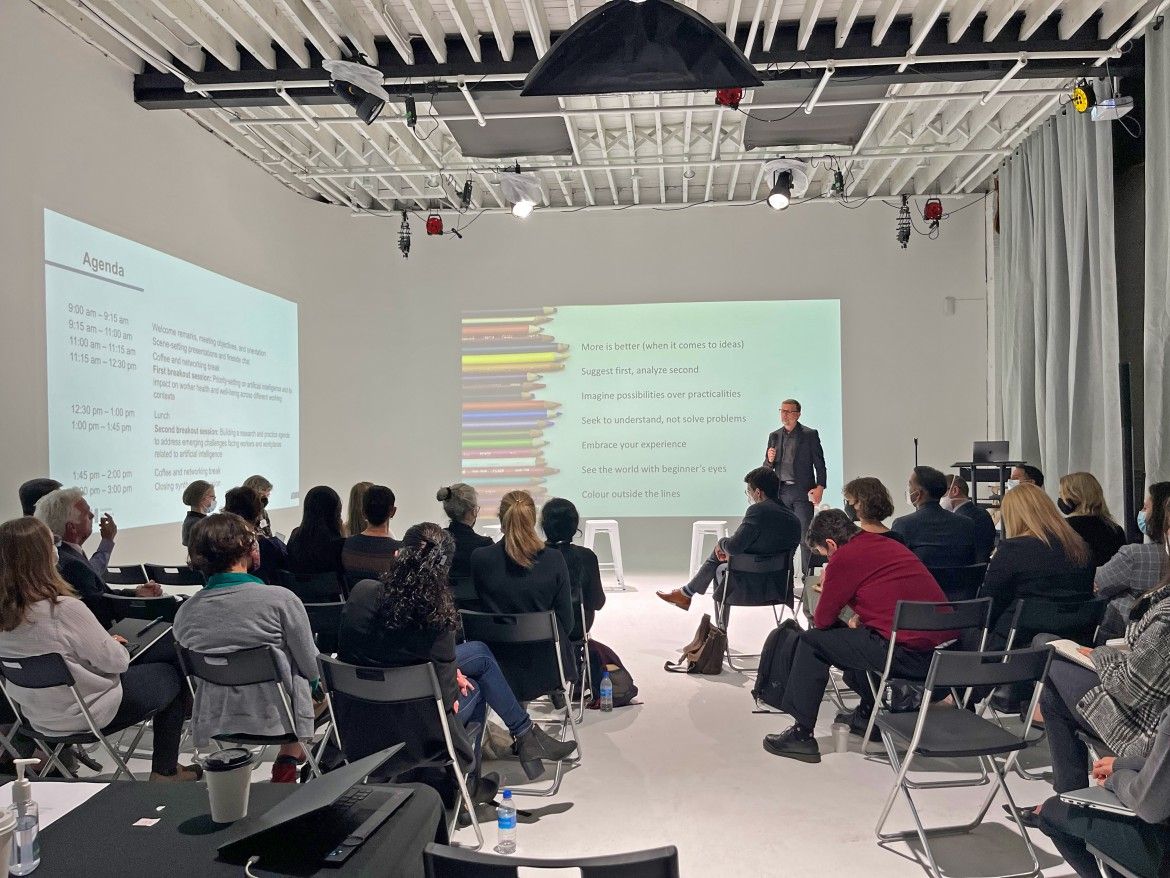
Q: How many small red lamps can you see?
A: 3